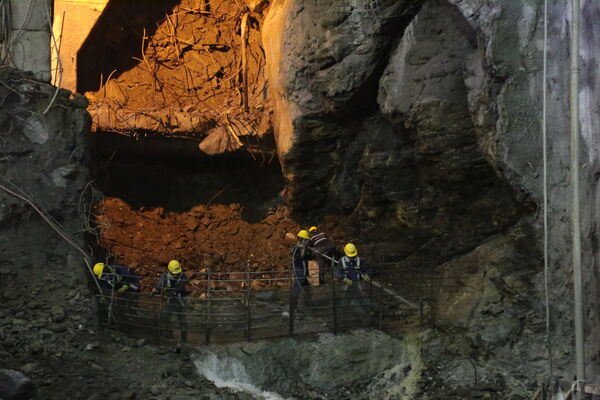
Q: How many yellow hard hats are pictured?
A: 5